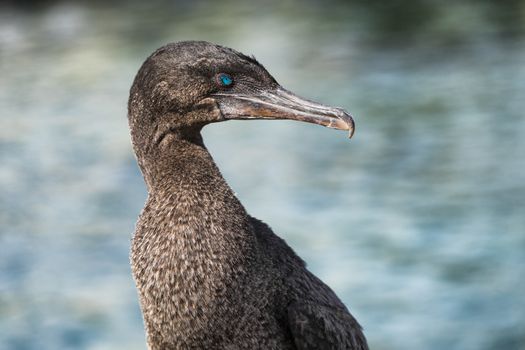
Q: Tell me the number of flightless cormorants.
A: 1